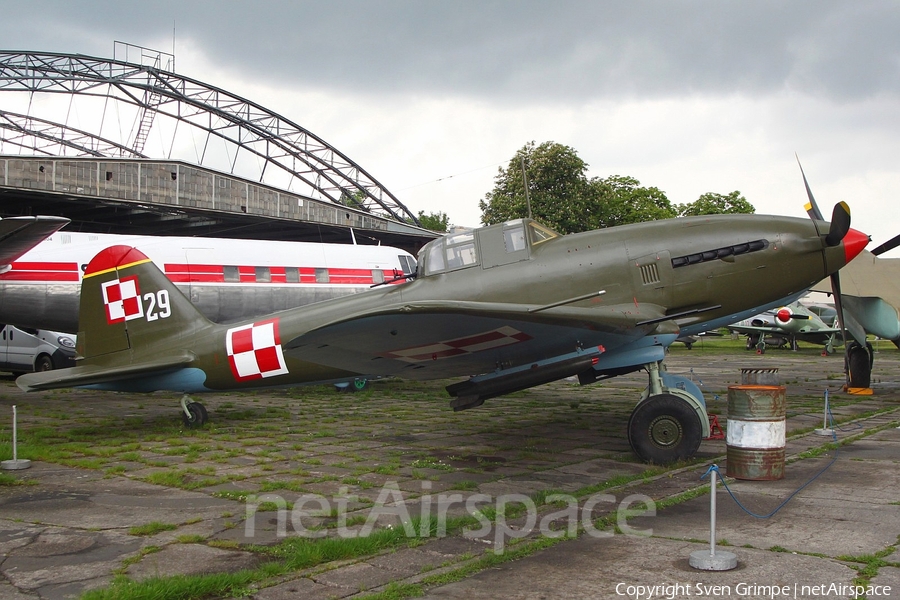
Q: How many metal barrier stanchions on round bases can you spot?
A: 3